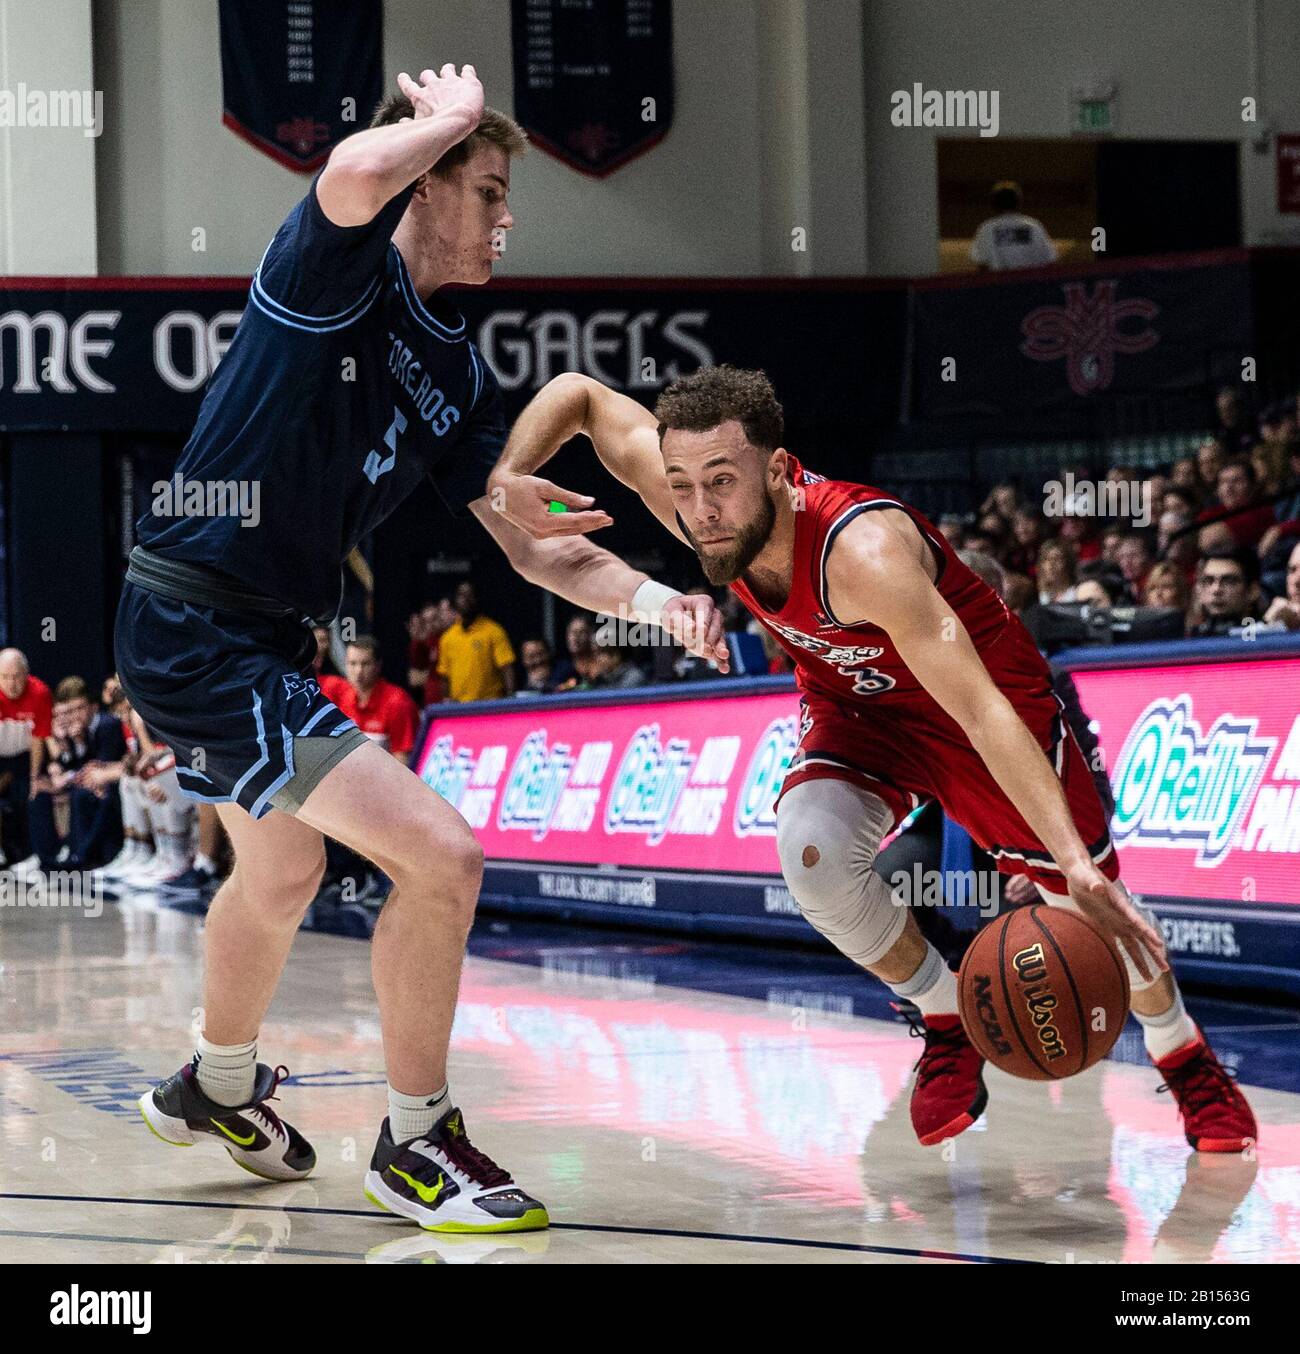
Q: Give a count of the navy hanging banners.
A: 2